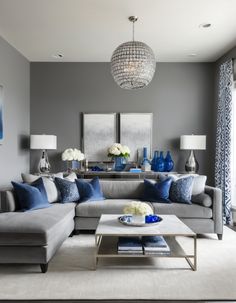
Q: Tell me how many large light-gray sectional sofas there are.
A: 1